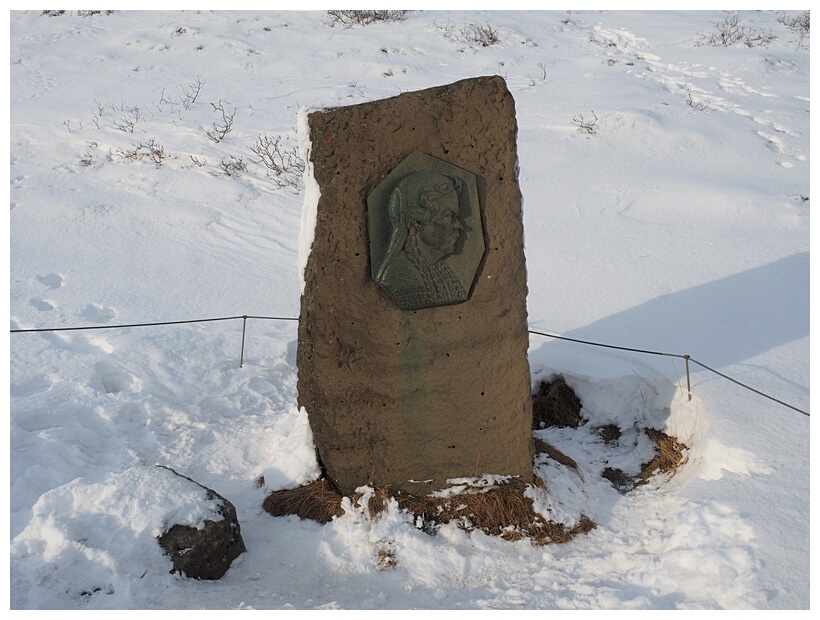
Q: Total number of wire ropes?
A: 1